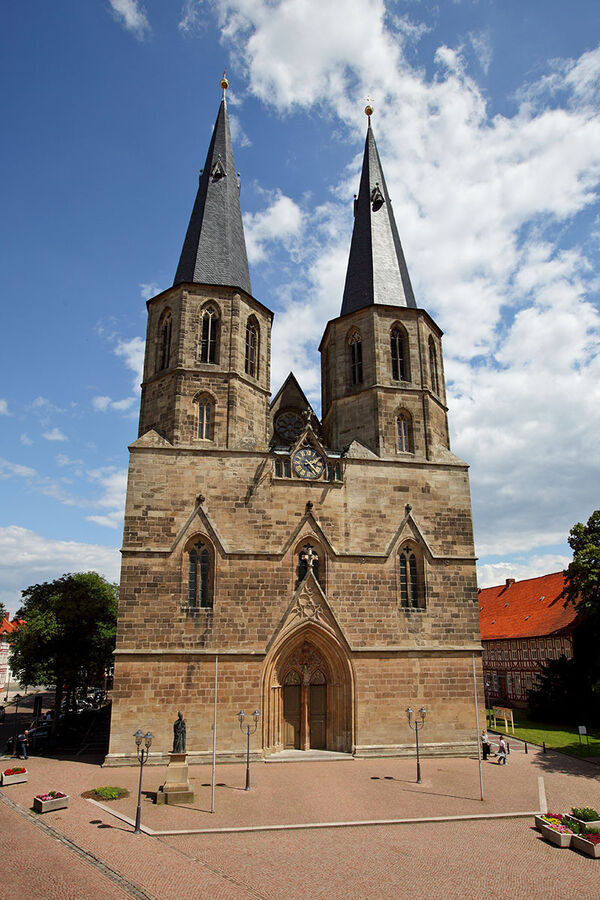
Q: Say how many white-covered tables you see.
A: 0